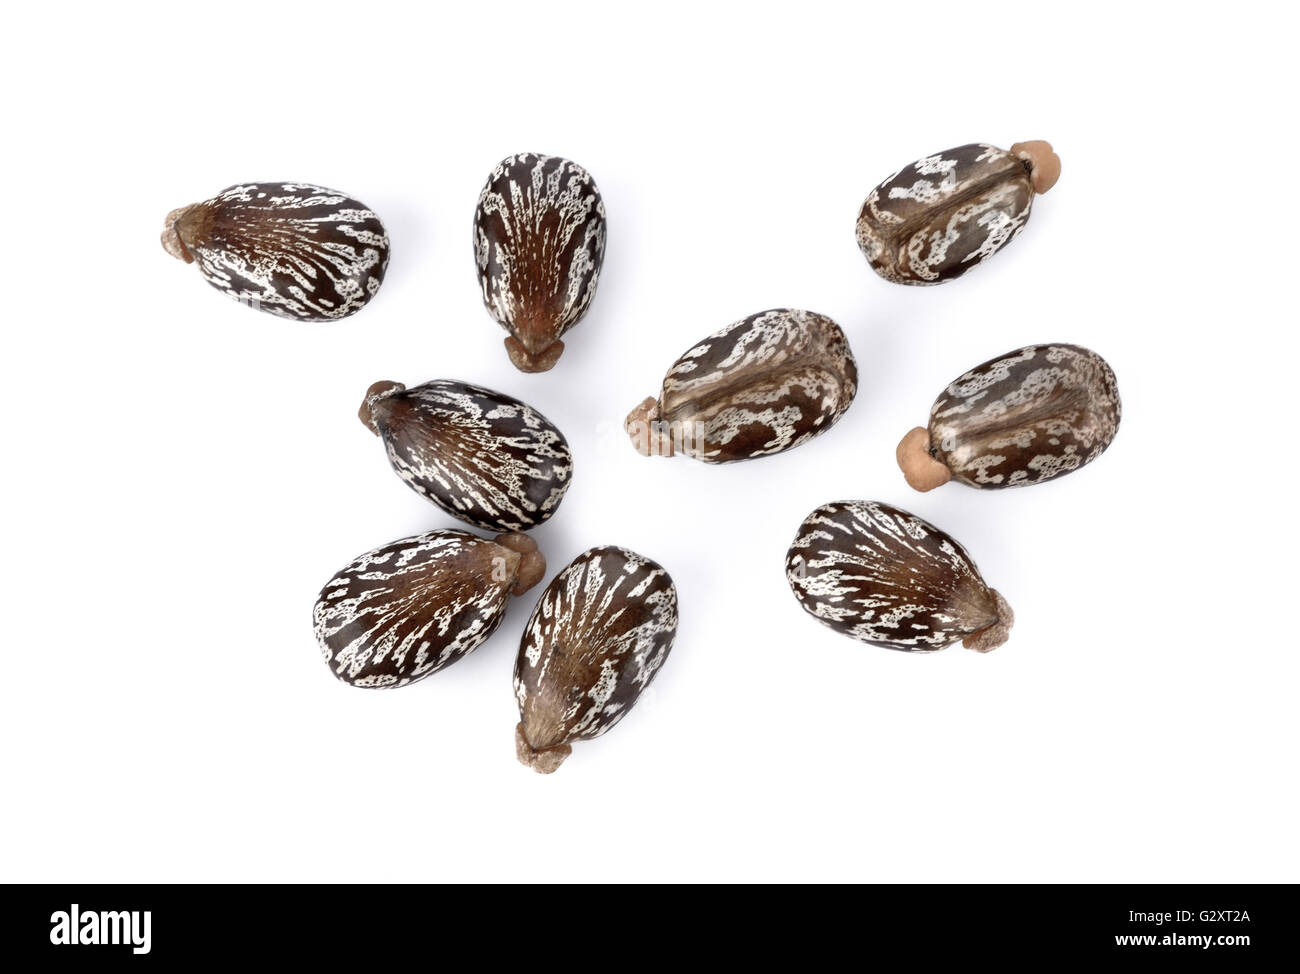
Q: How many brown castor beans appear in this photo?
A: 9